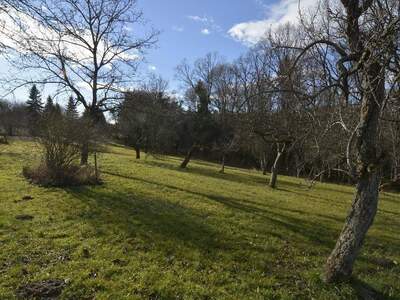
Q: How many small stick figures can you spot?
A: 0